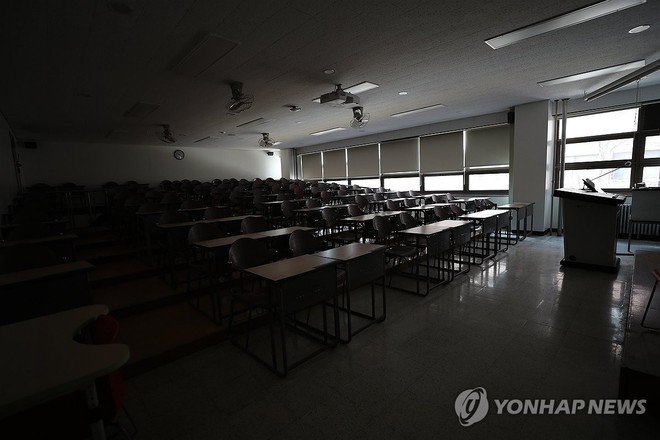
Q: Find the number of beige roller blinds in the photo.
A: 6